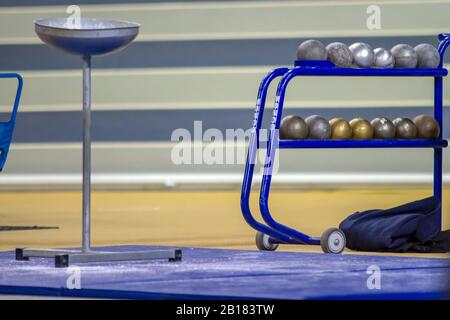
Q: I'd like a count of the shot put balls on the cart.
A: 13